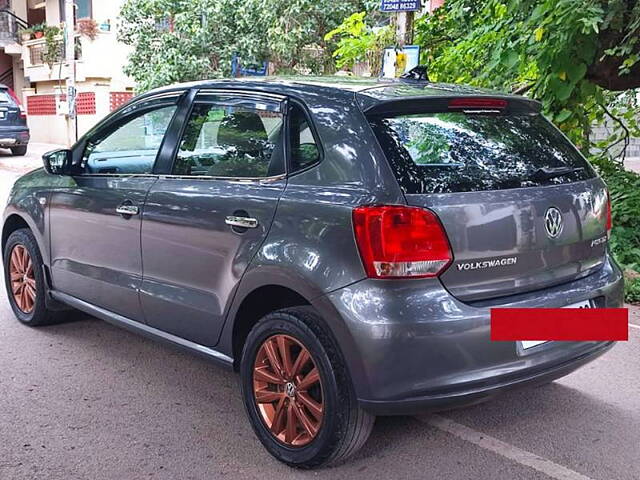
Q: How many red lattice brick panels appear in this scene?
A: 3